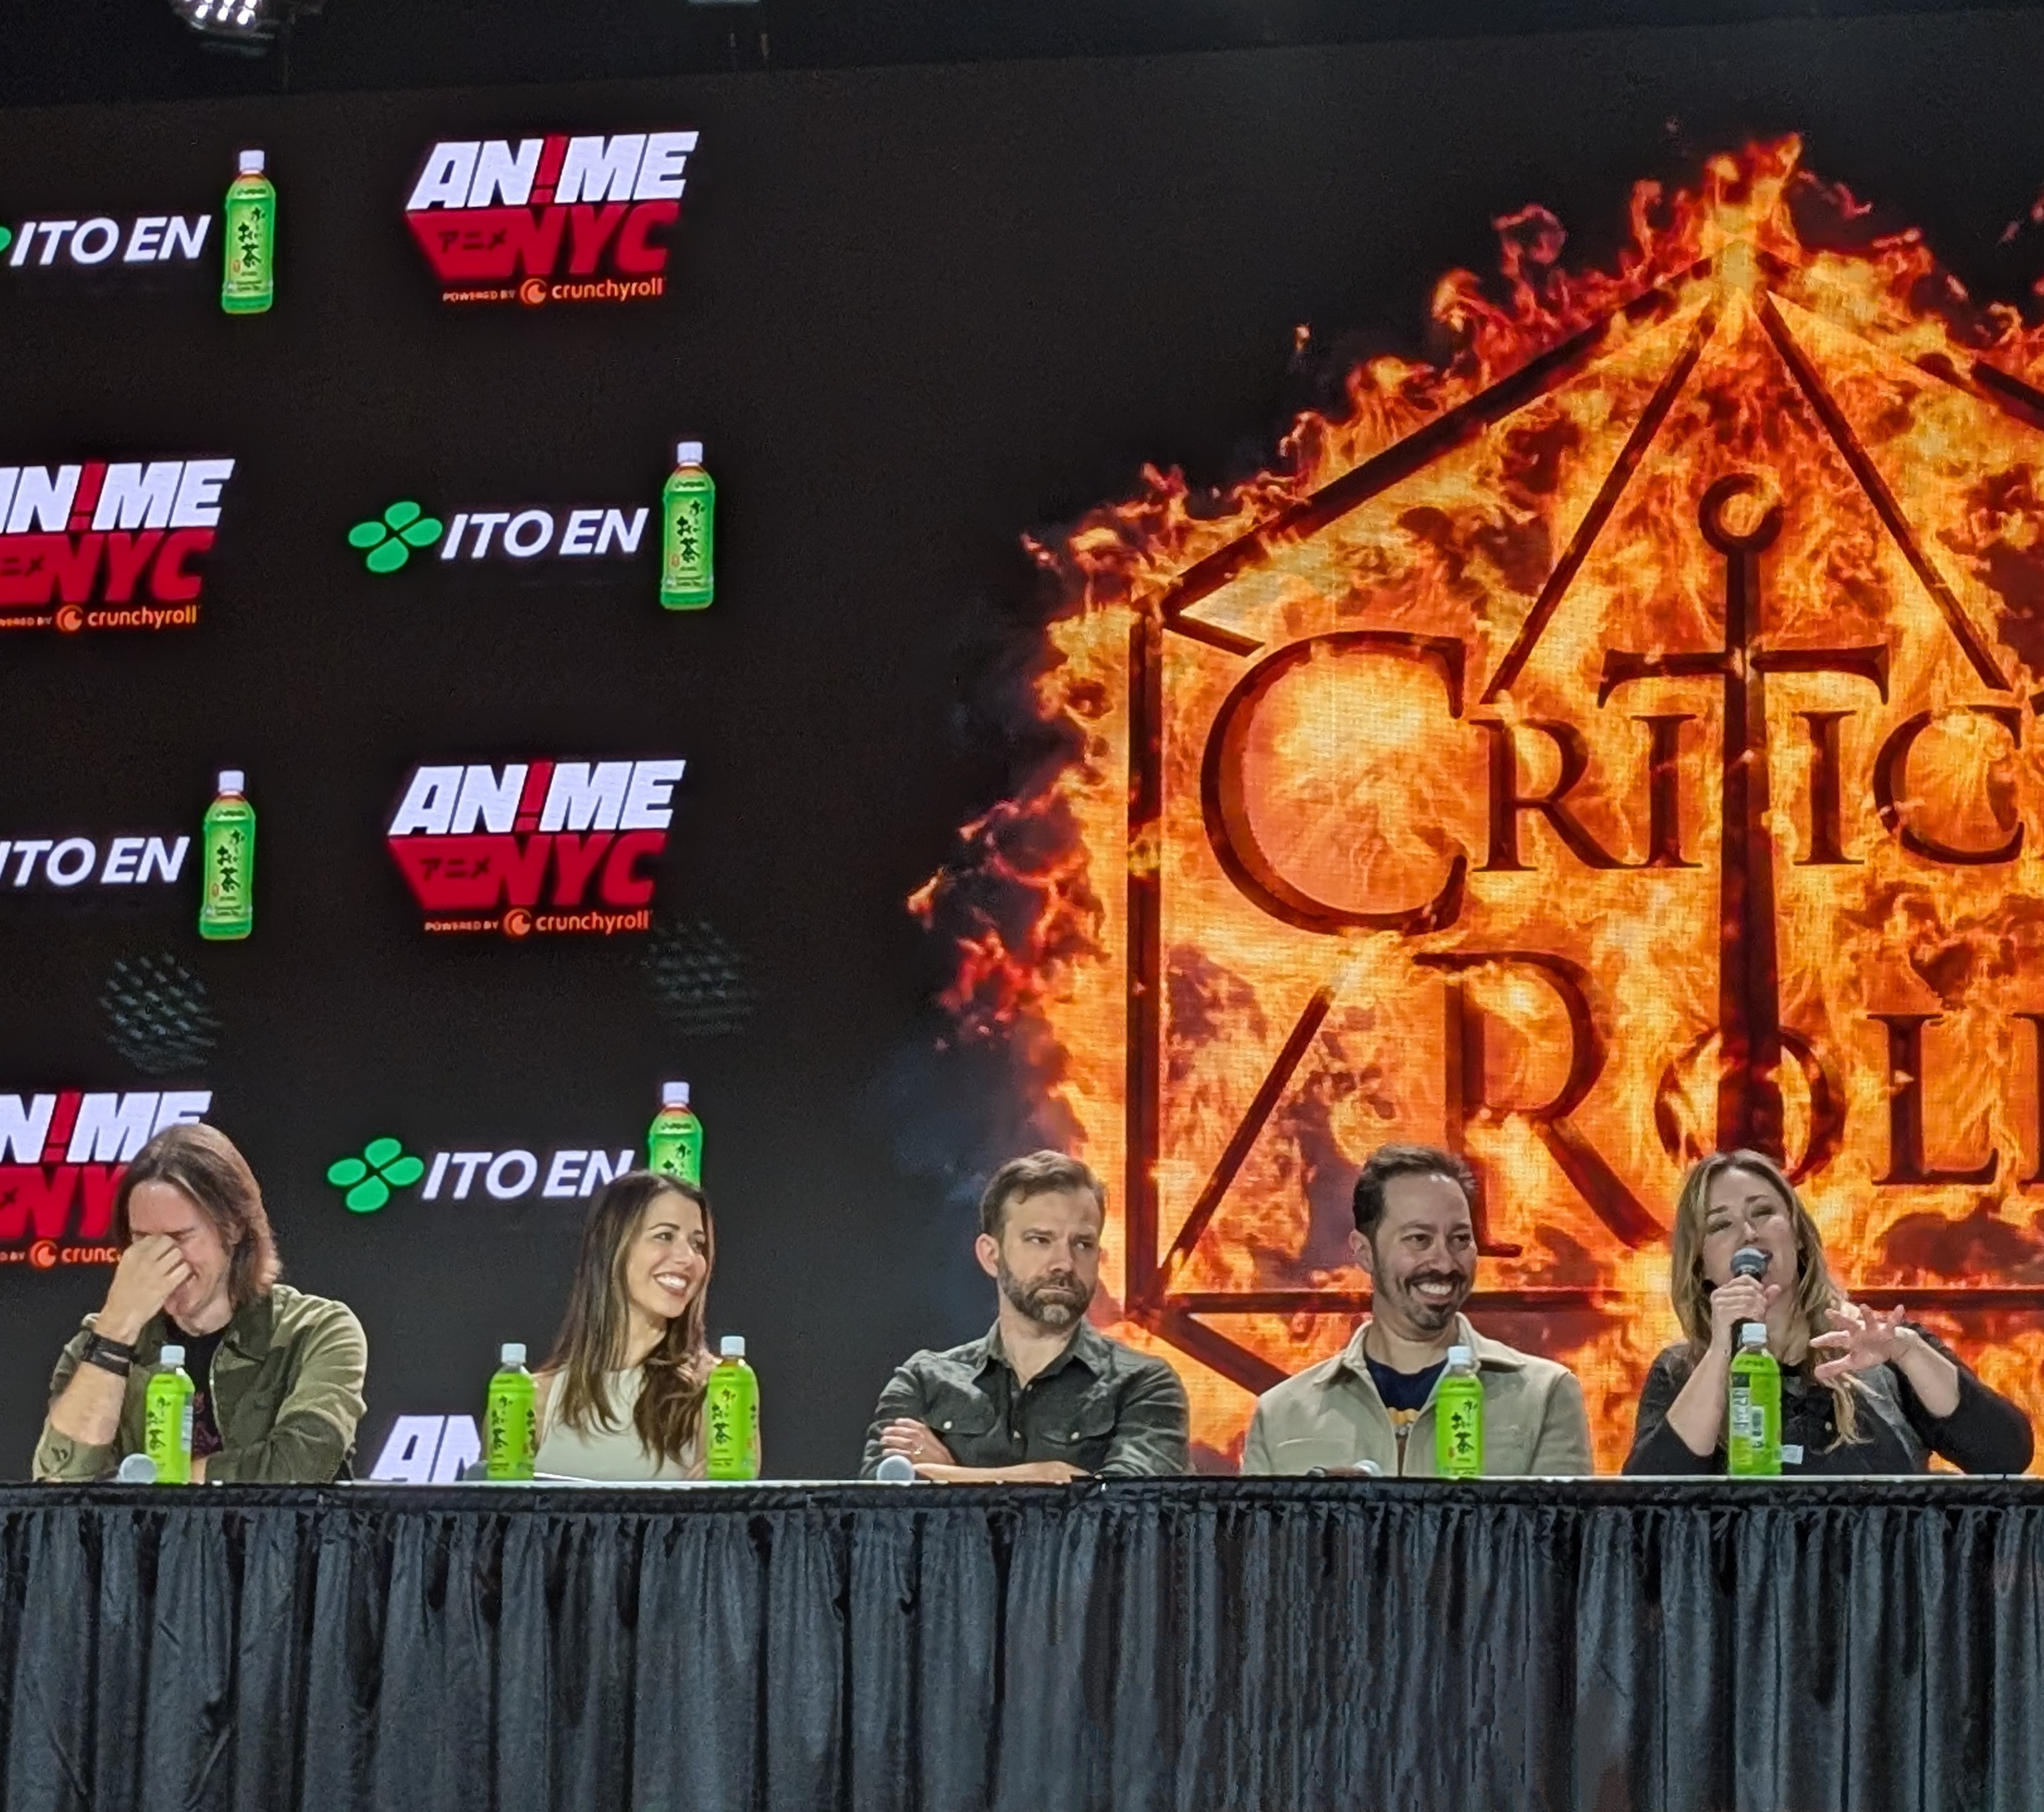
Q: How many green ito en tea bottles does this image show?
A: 9